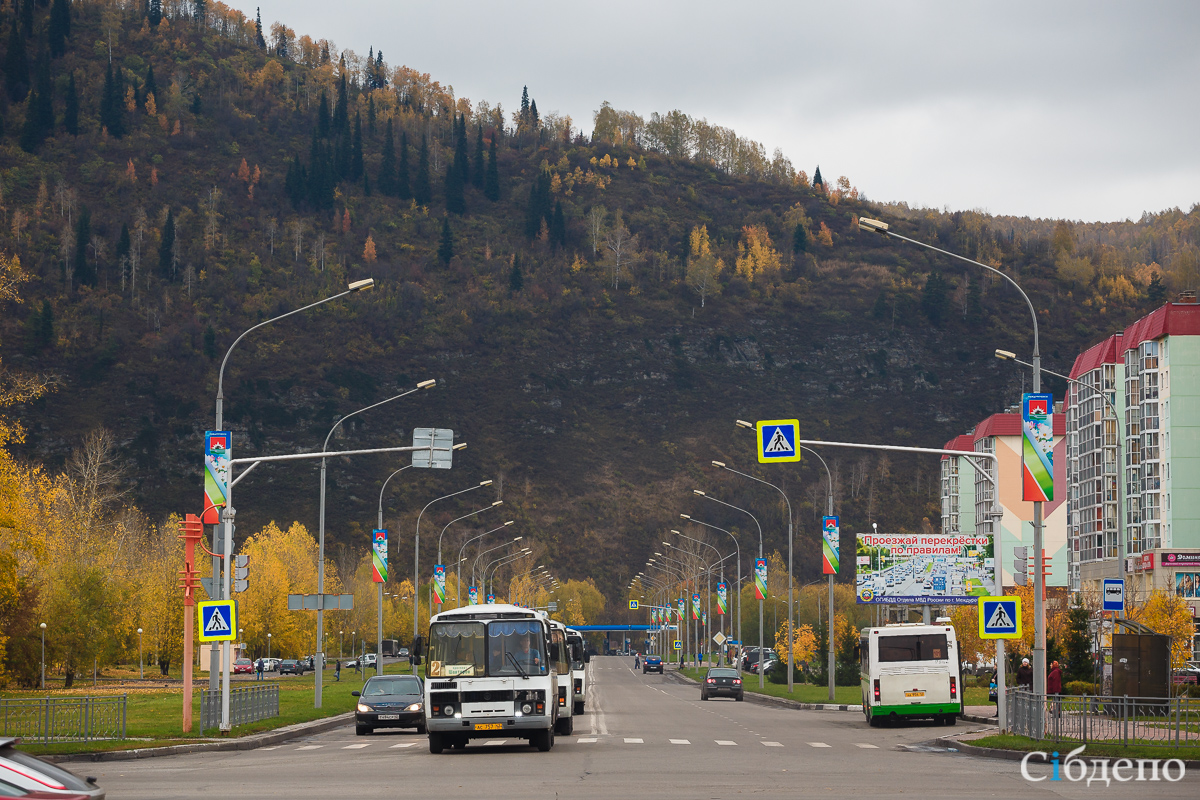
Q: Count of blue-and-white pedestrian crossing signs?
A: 5